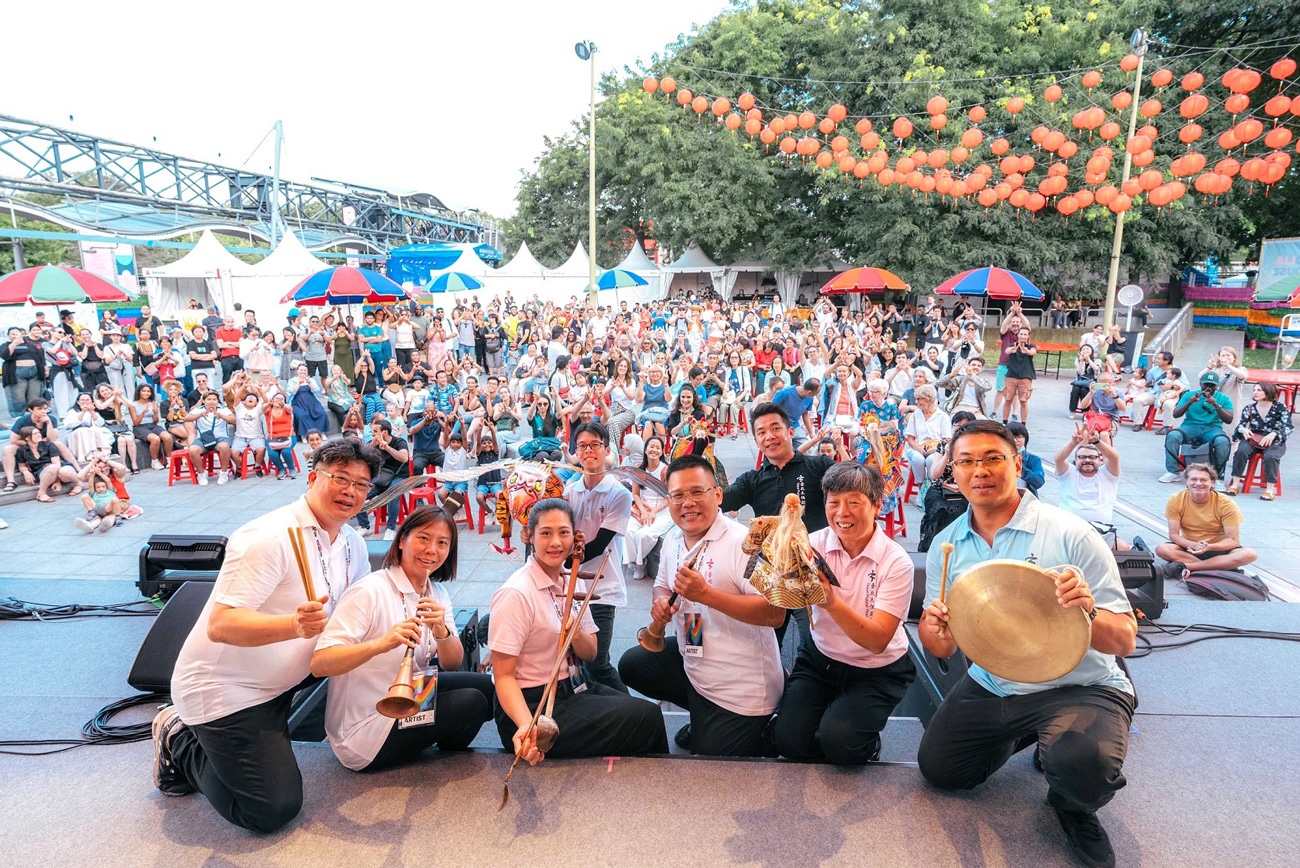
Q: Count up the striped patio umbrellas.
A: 7